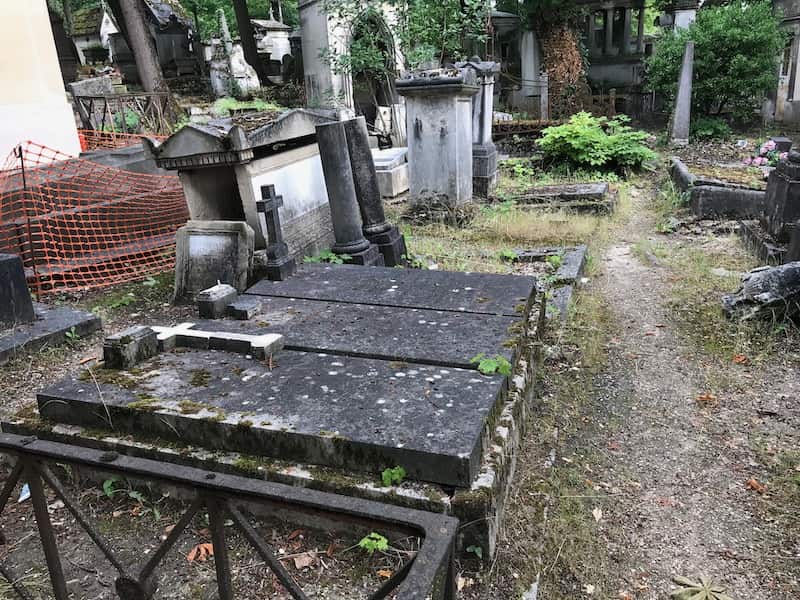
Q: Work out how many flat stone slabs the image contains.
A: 3